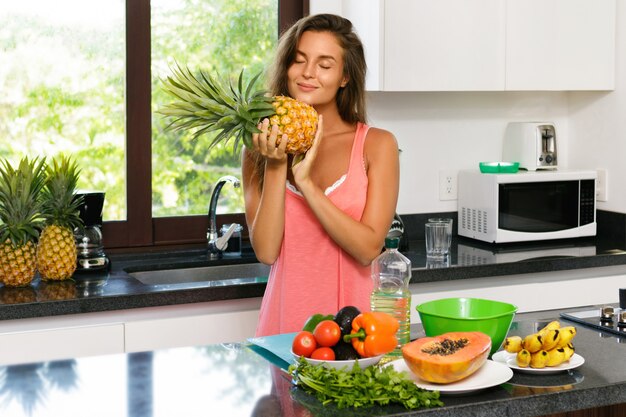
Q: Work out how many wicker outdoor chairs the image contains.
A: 0